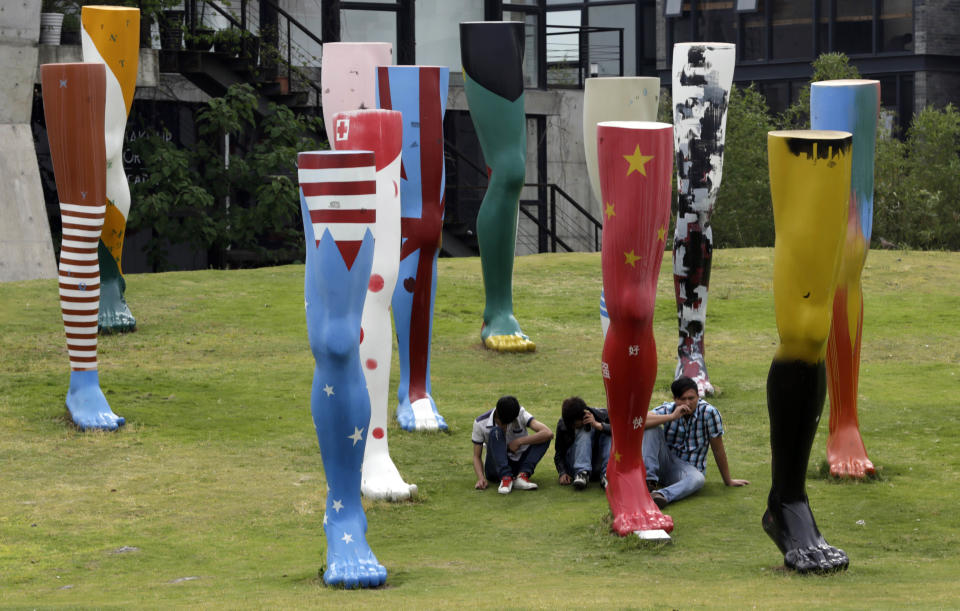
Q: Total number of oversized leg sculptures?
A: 12